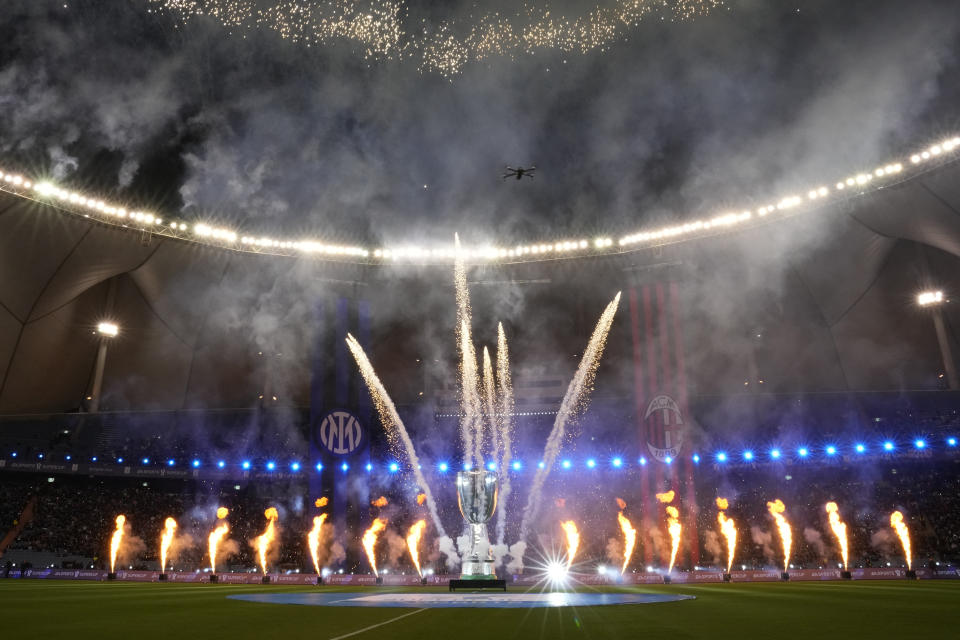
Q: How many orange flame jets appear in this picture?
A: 14